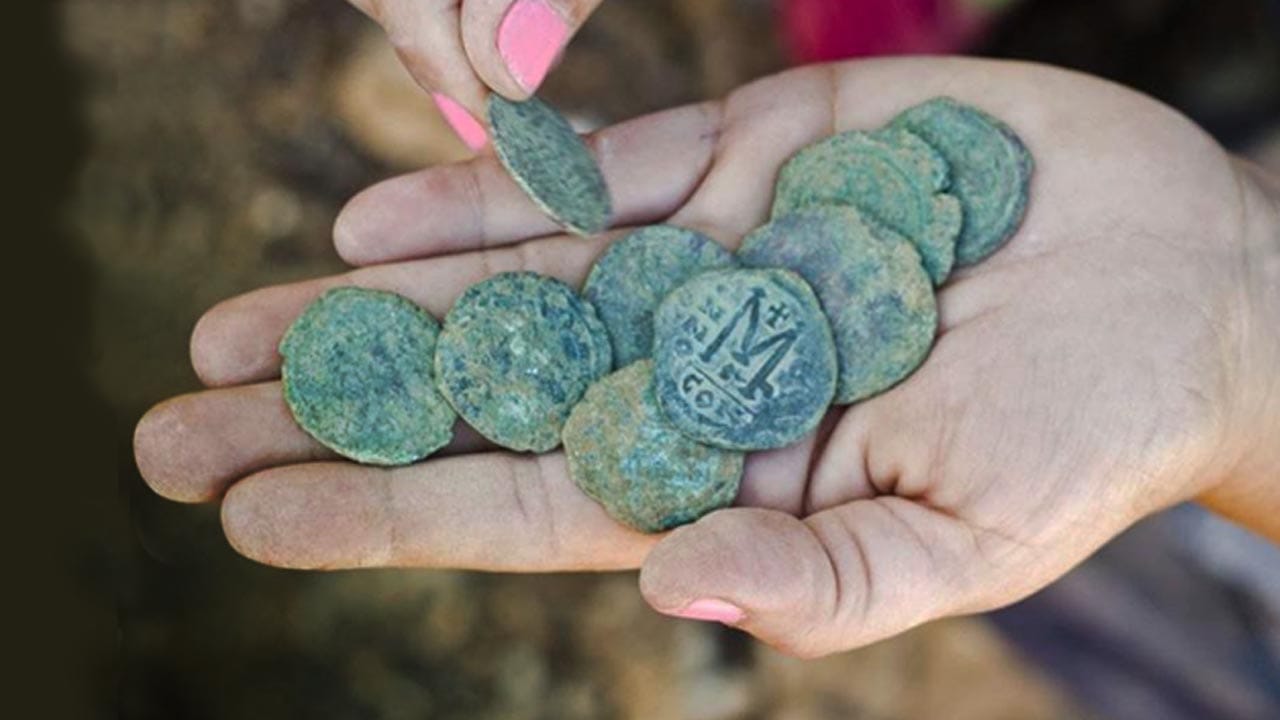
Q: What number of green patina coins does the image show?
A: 9